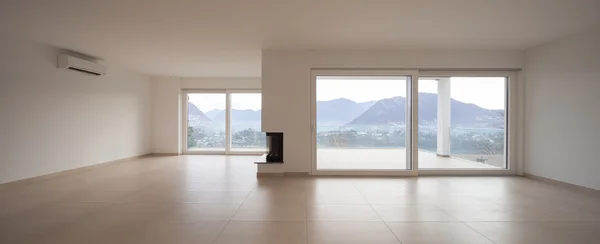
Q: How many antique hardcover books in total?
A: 0